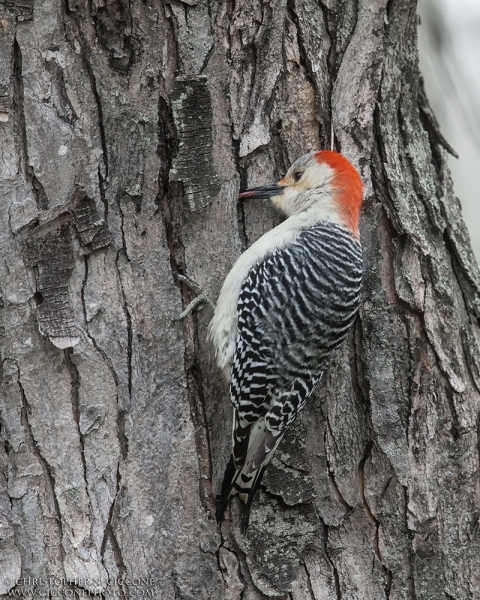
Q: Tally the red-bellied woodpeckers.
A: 1